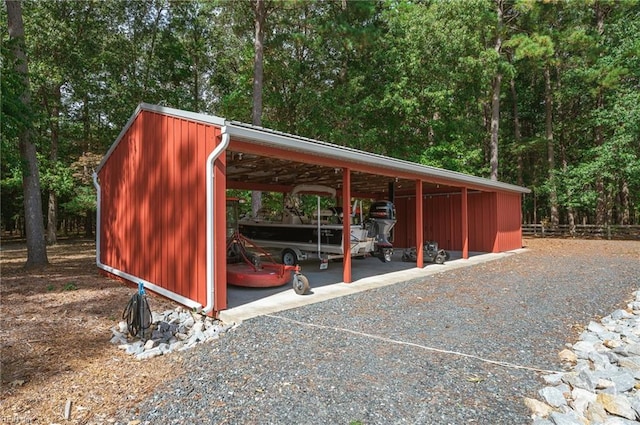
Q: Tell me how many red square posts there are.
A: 3